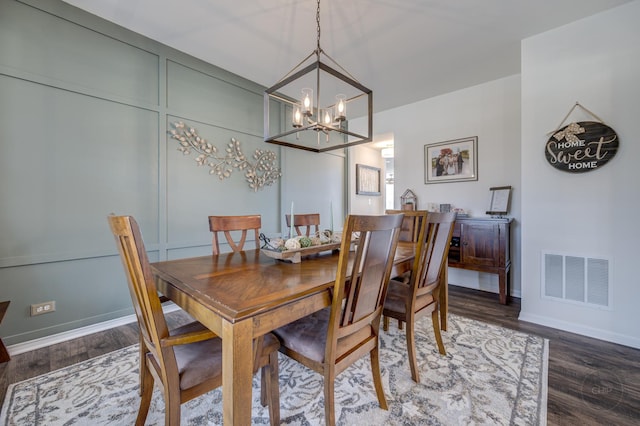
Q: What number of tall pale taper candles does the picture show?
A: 2